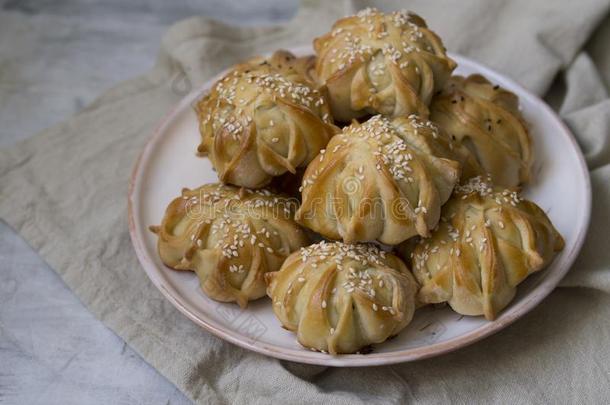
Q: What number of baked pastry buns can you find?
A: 8